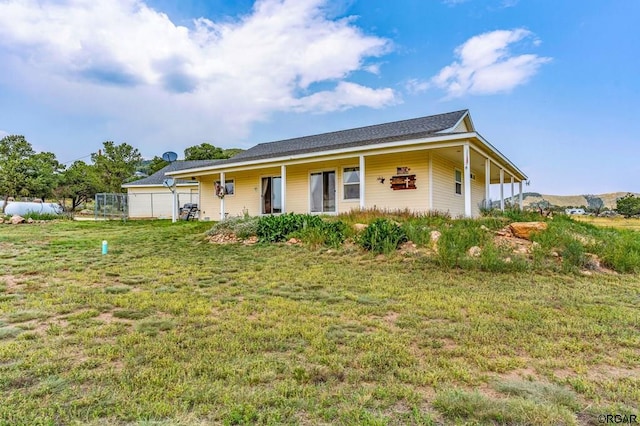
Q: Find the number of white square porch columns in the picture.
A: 9